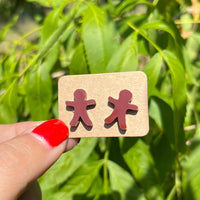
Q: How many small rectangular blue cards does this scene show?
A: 0